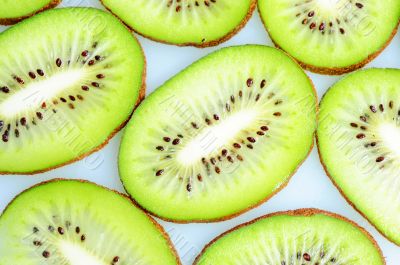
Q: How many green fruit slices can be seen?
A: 8